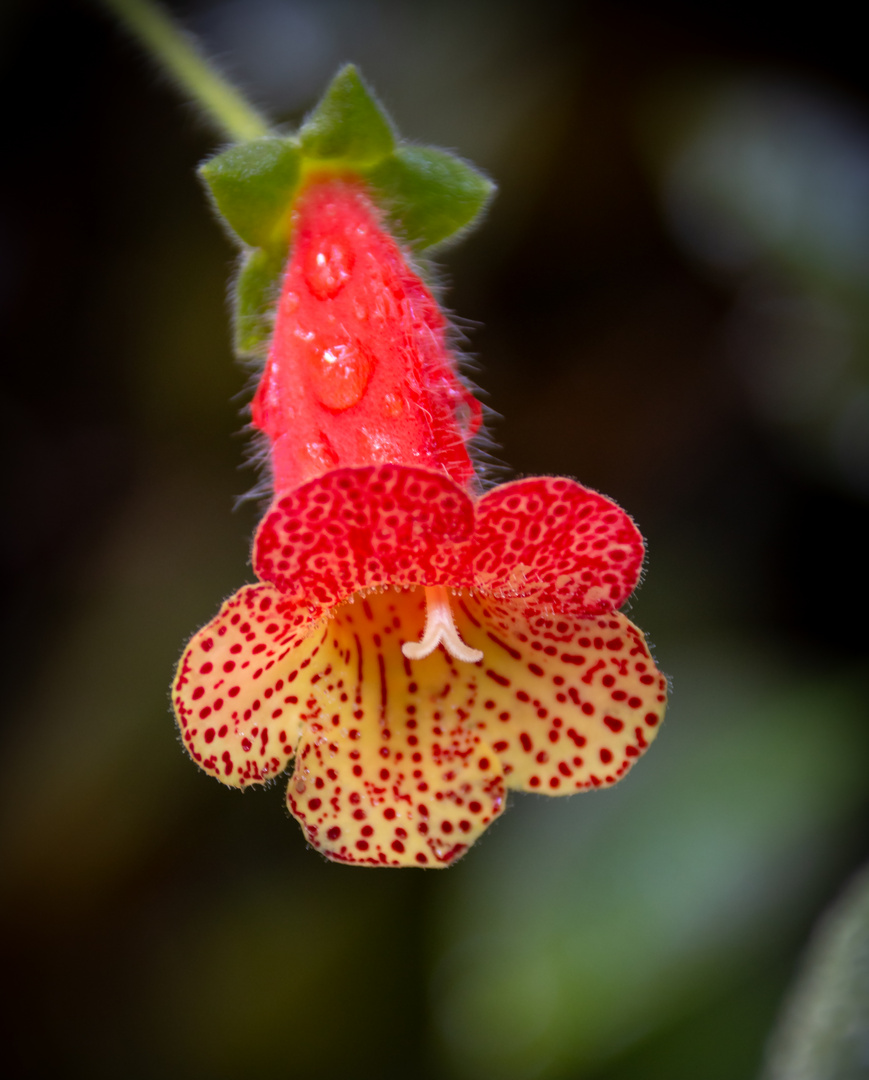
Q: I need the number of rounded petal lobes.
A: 5